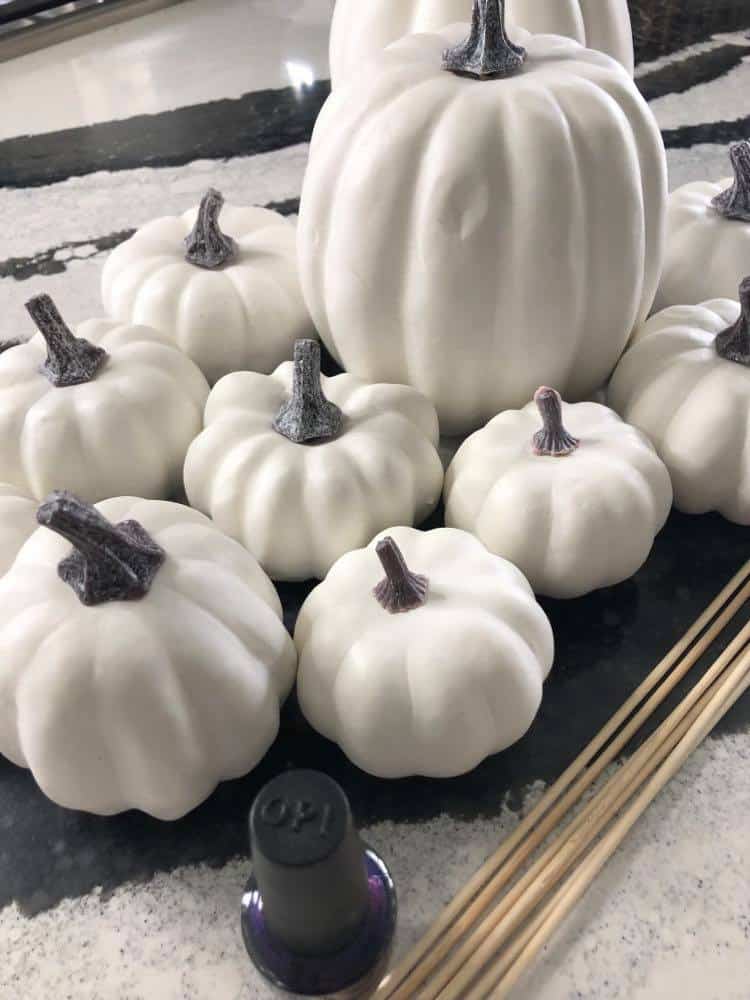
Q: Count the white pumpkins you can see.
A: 11